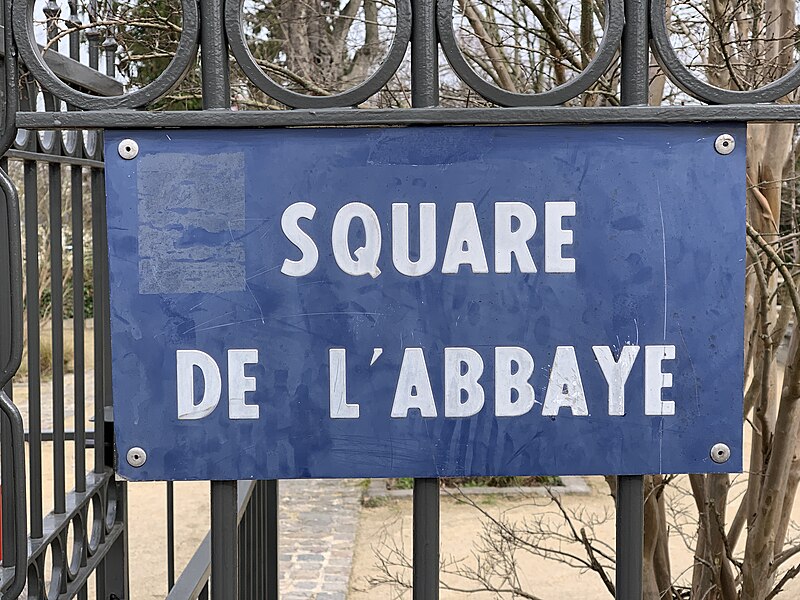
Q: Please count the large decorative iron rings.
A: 4